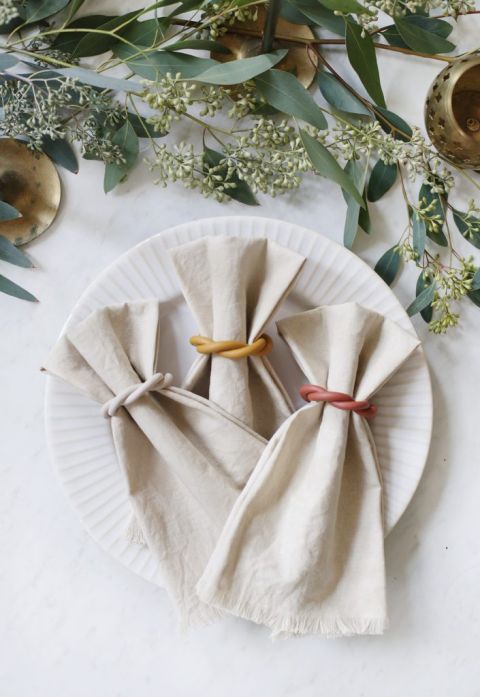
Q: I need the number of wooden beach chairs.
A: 0